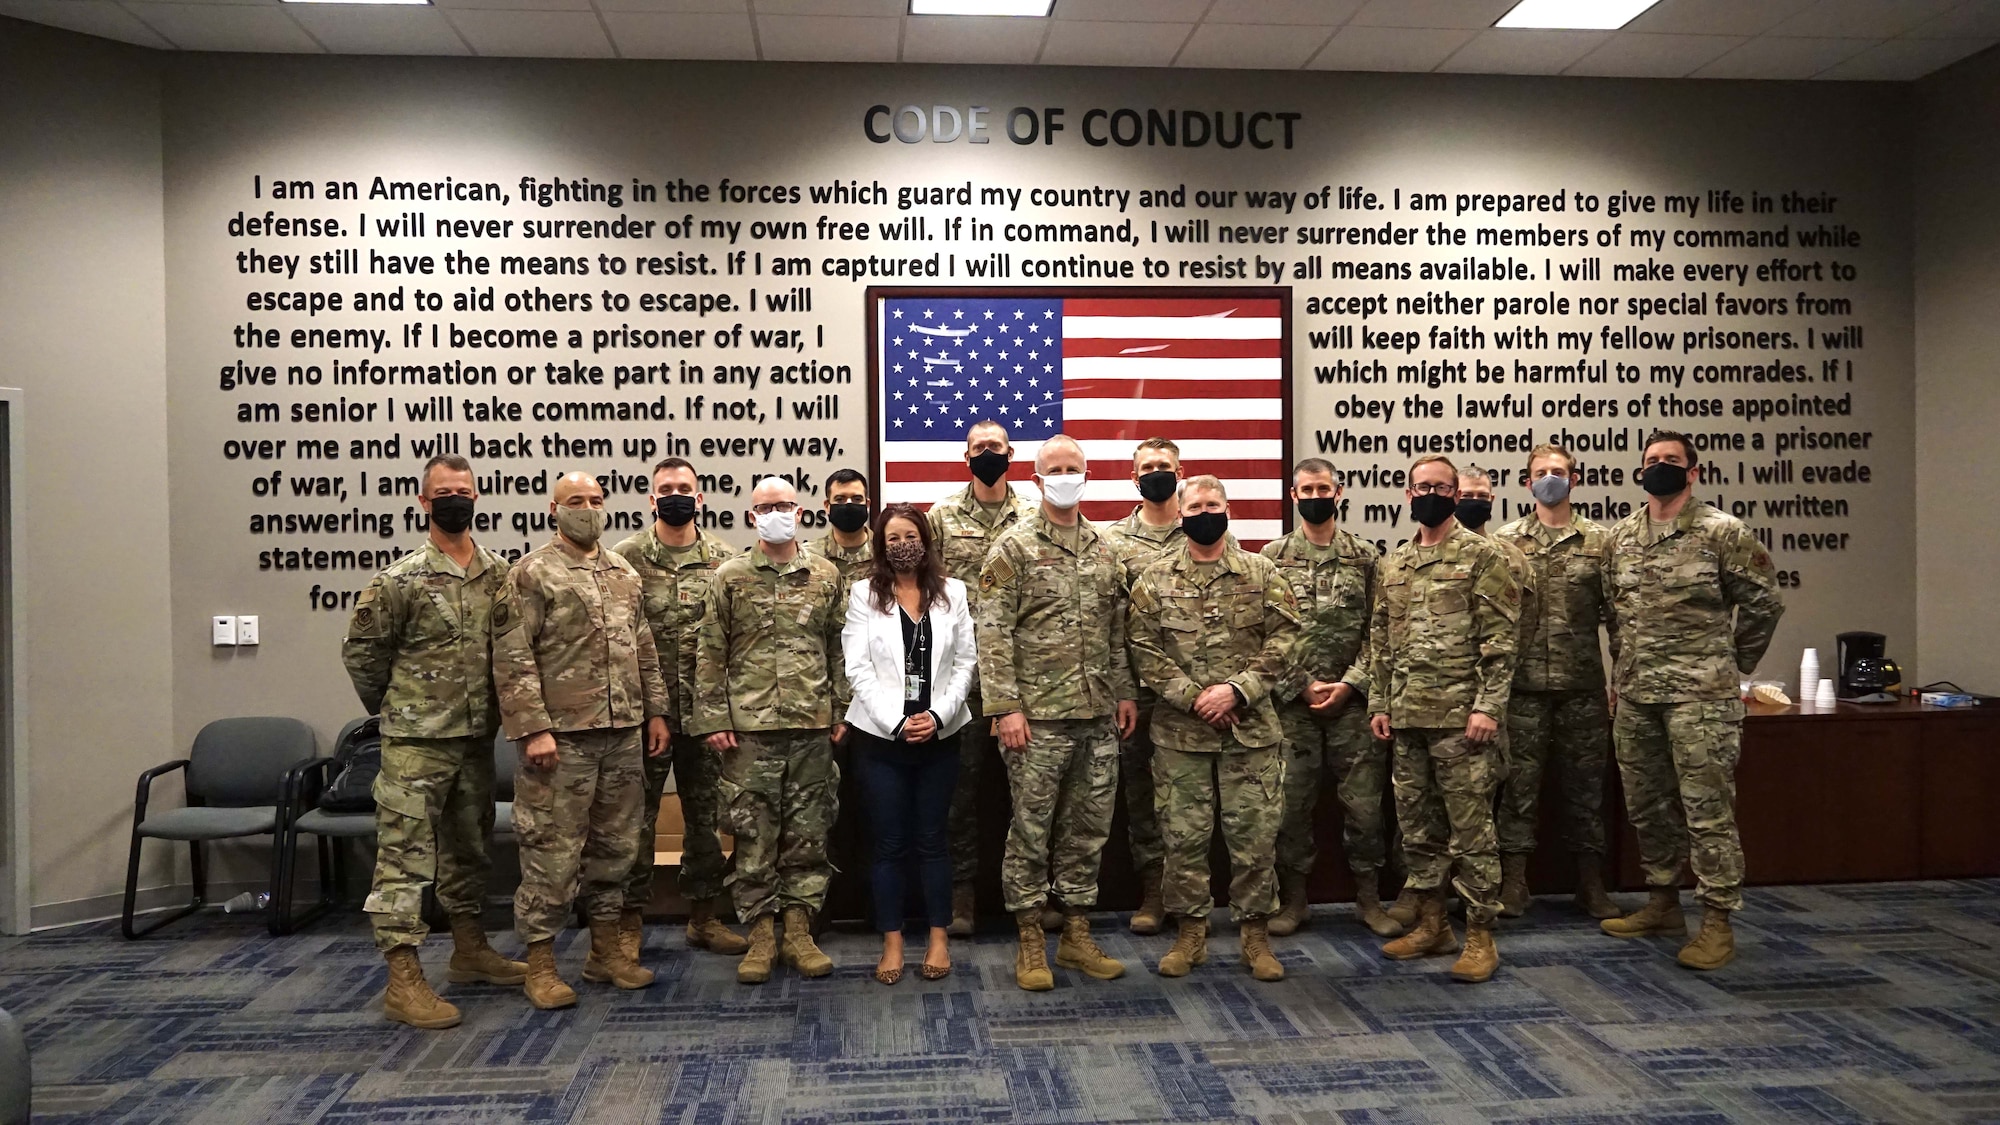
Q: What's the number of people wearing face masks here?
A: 15